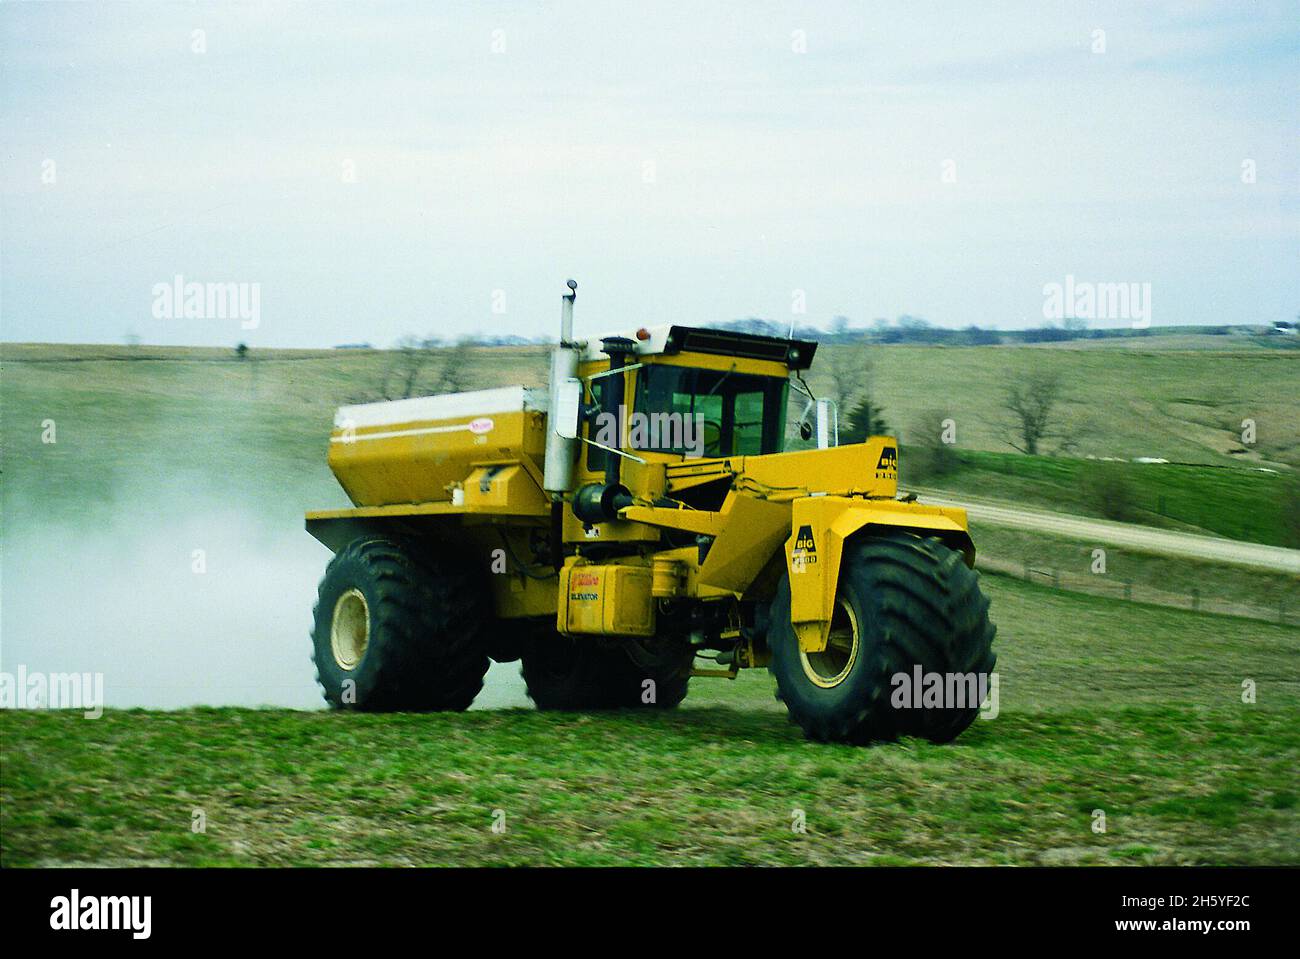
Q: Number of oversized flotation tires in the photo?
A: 3